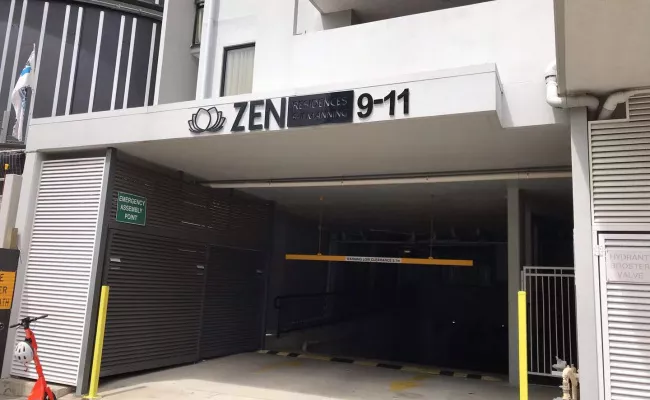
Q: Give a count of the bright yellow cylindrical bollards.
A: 2